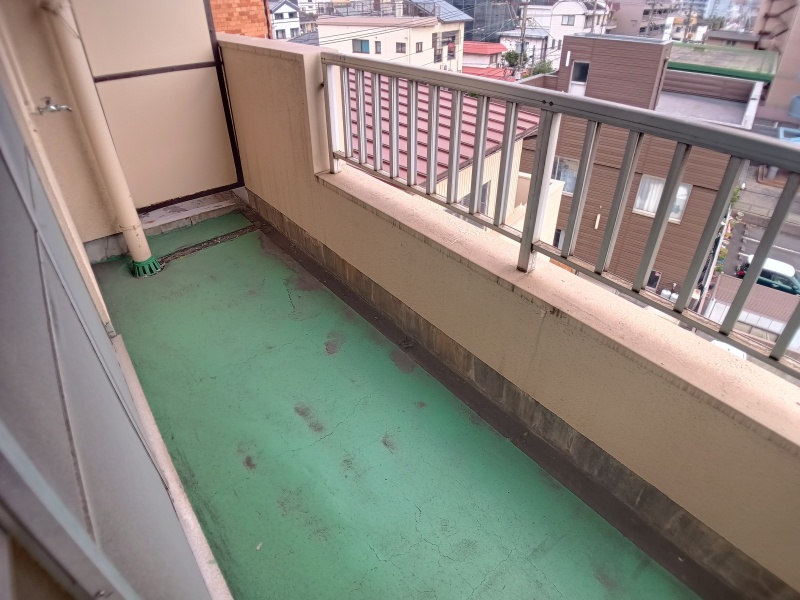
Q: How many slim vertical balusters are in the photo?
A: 15